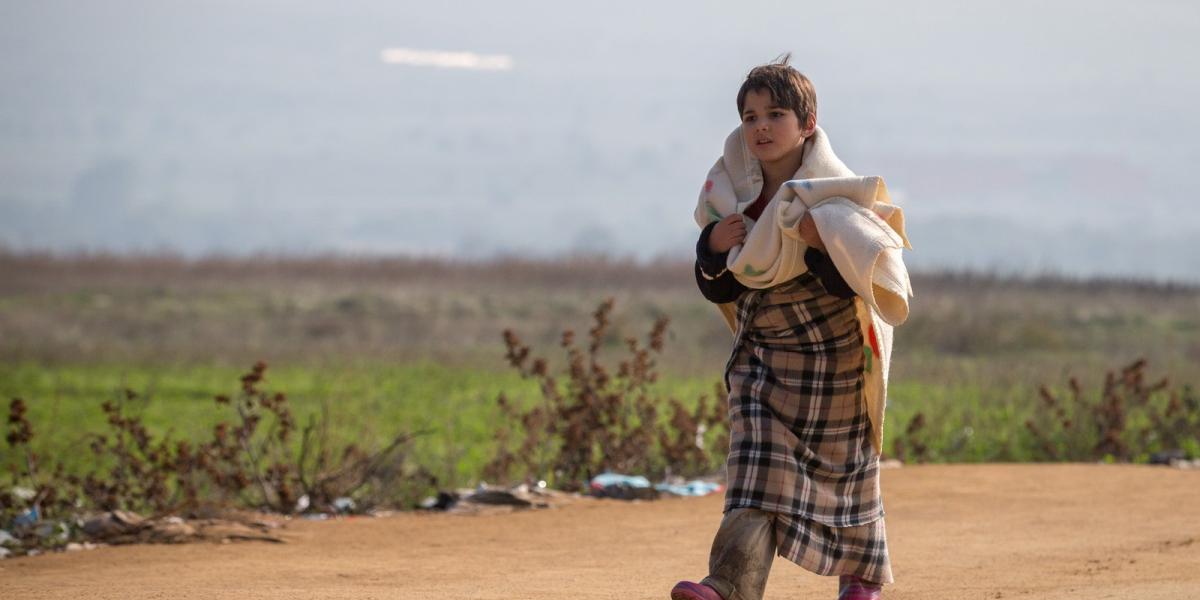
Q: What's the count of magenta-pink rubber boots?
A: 2